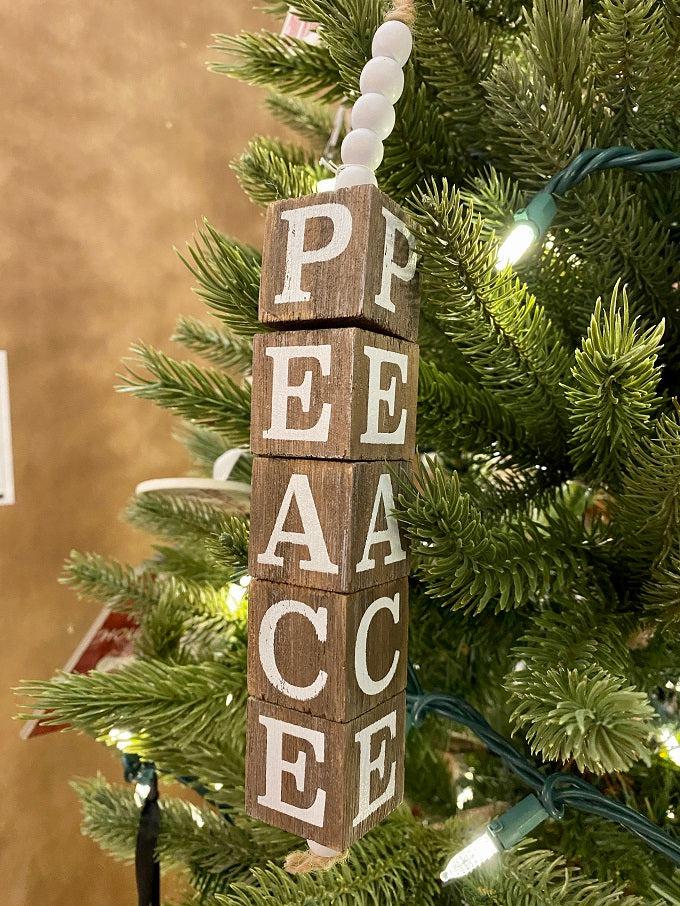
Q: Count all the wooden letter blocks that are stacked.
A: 5